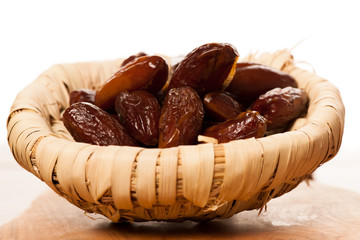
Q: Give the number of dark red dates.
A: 11